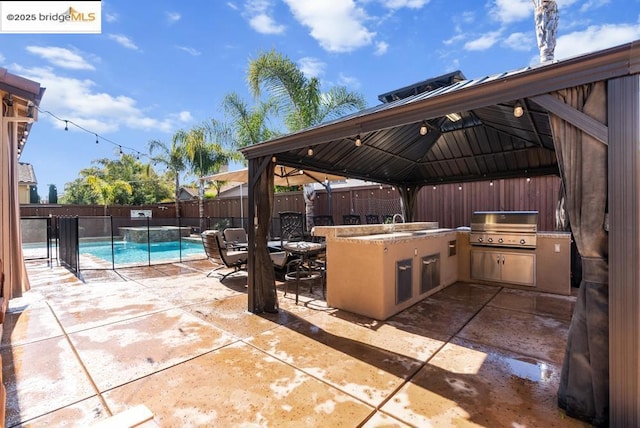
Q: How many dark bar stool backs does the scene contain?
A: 5